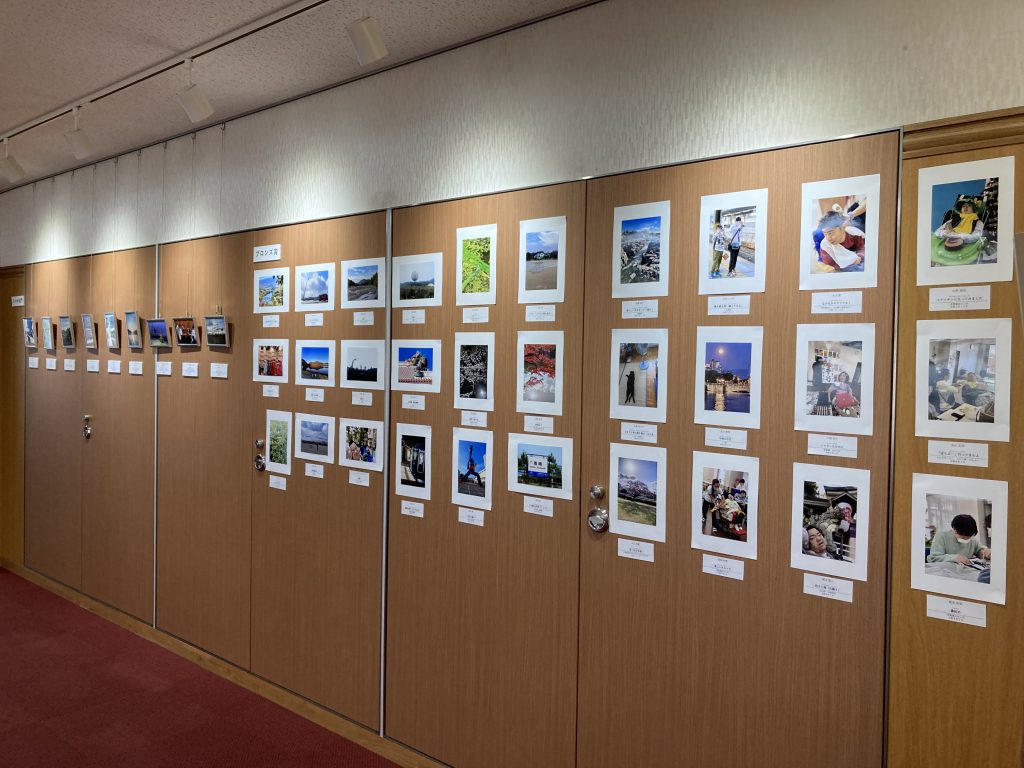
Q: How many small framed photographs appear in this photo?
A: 9